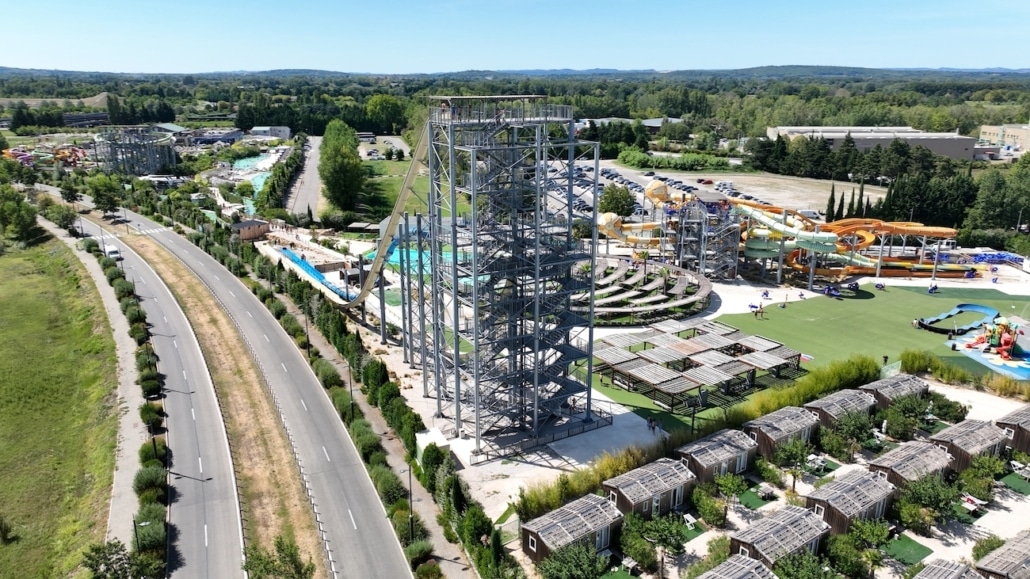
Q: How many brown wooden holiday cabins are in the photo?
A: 14